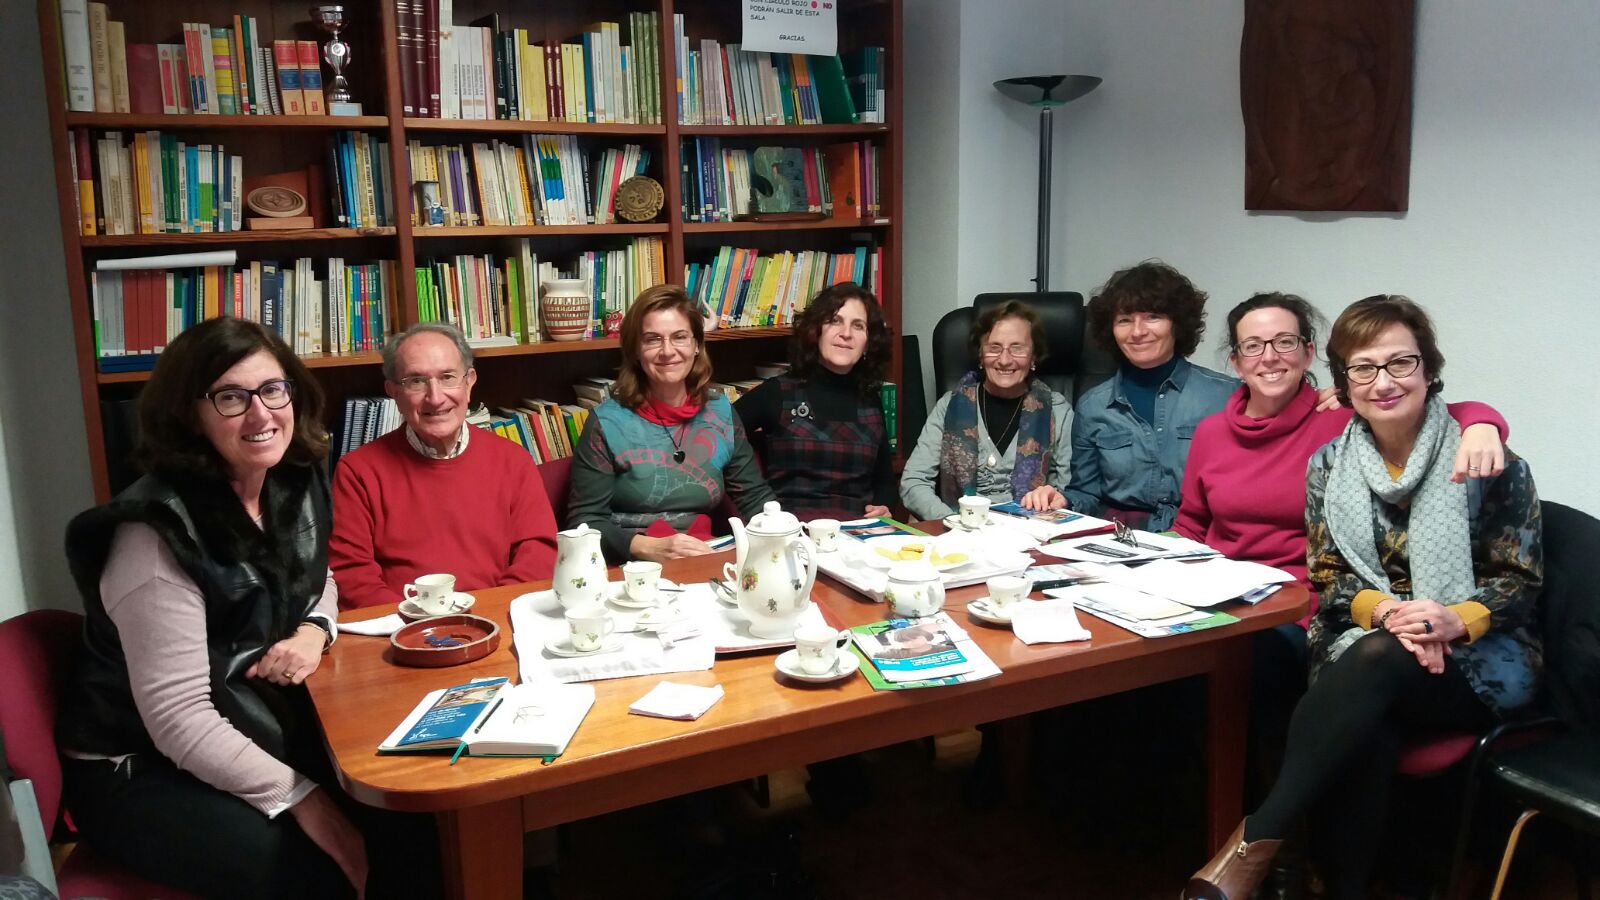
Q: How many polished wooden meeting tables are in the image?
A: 1